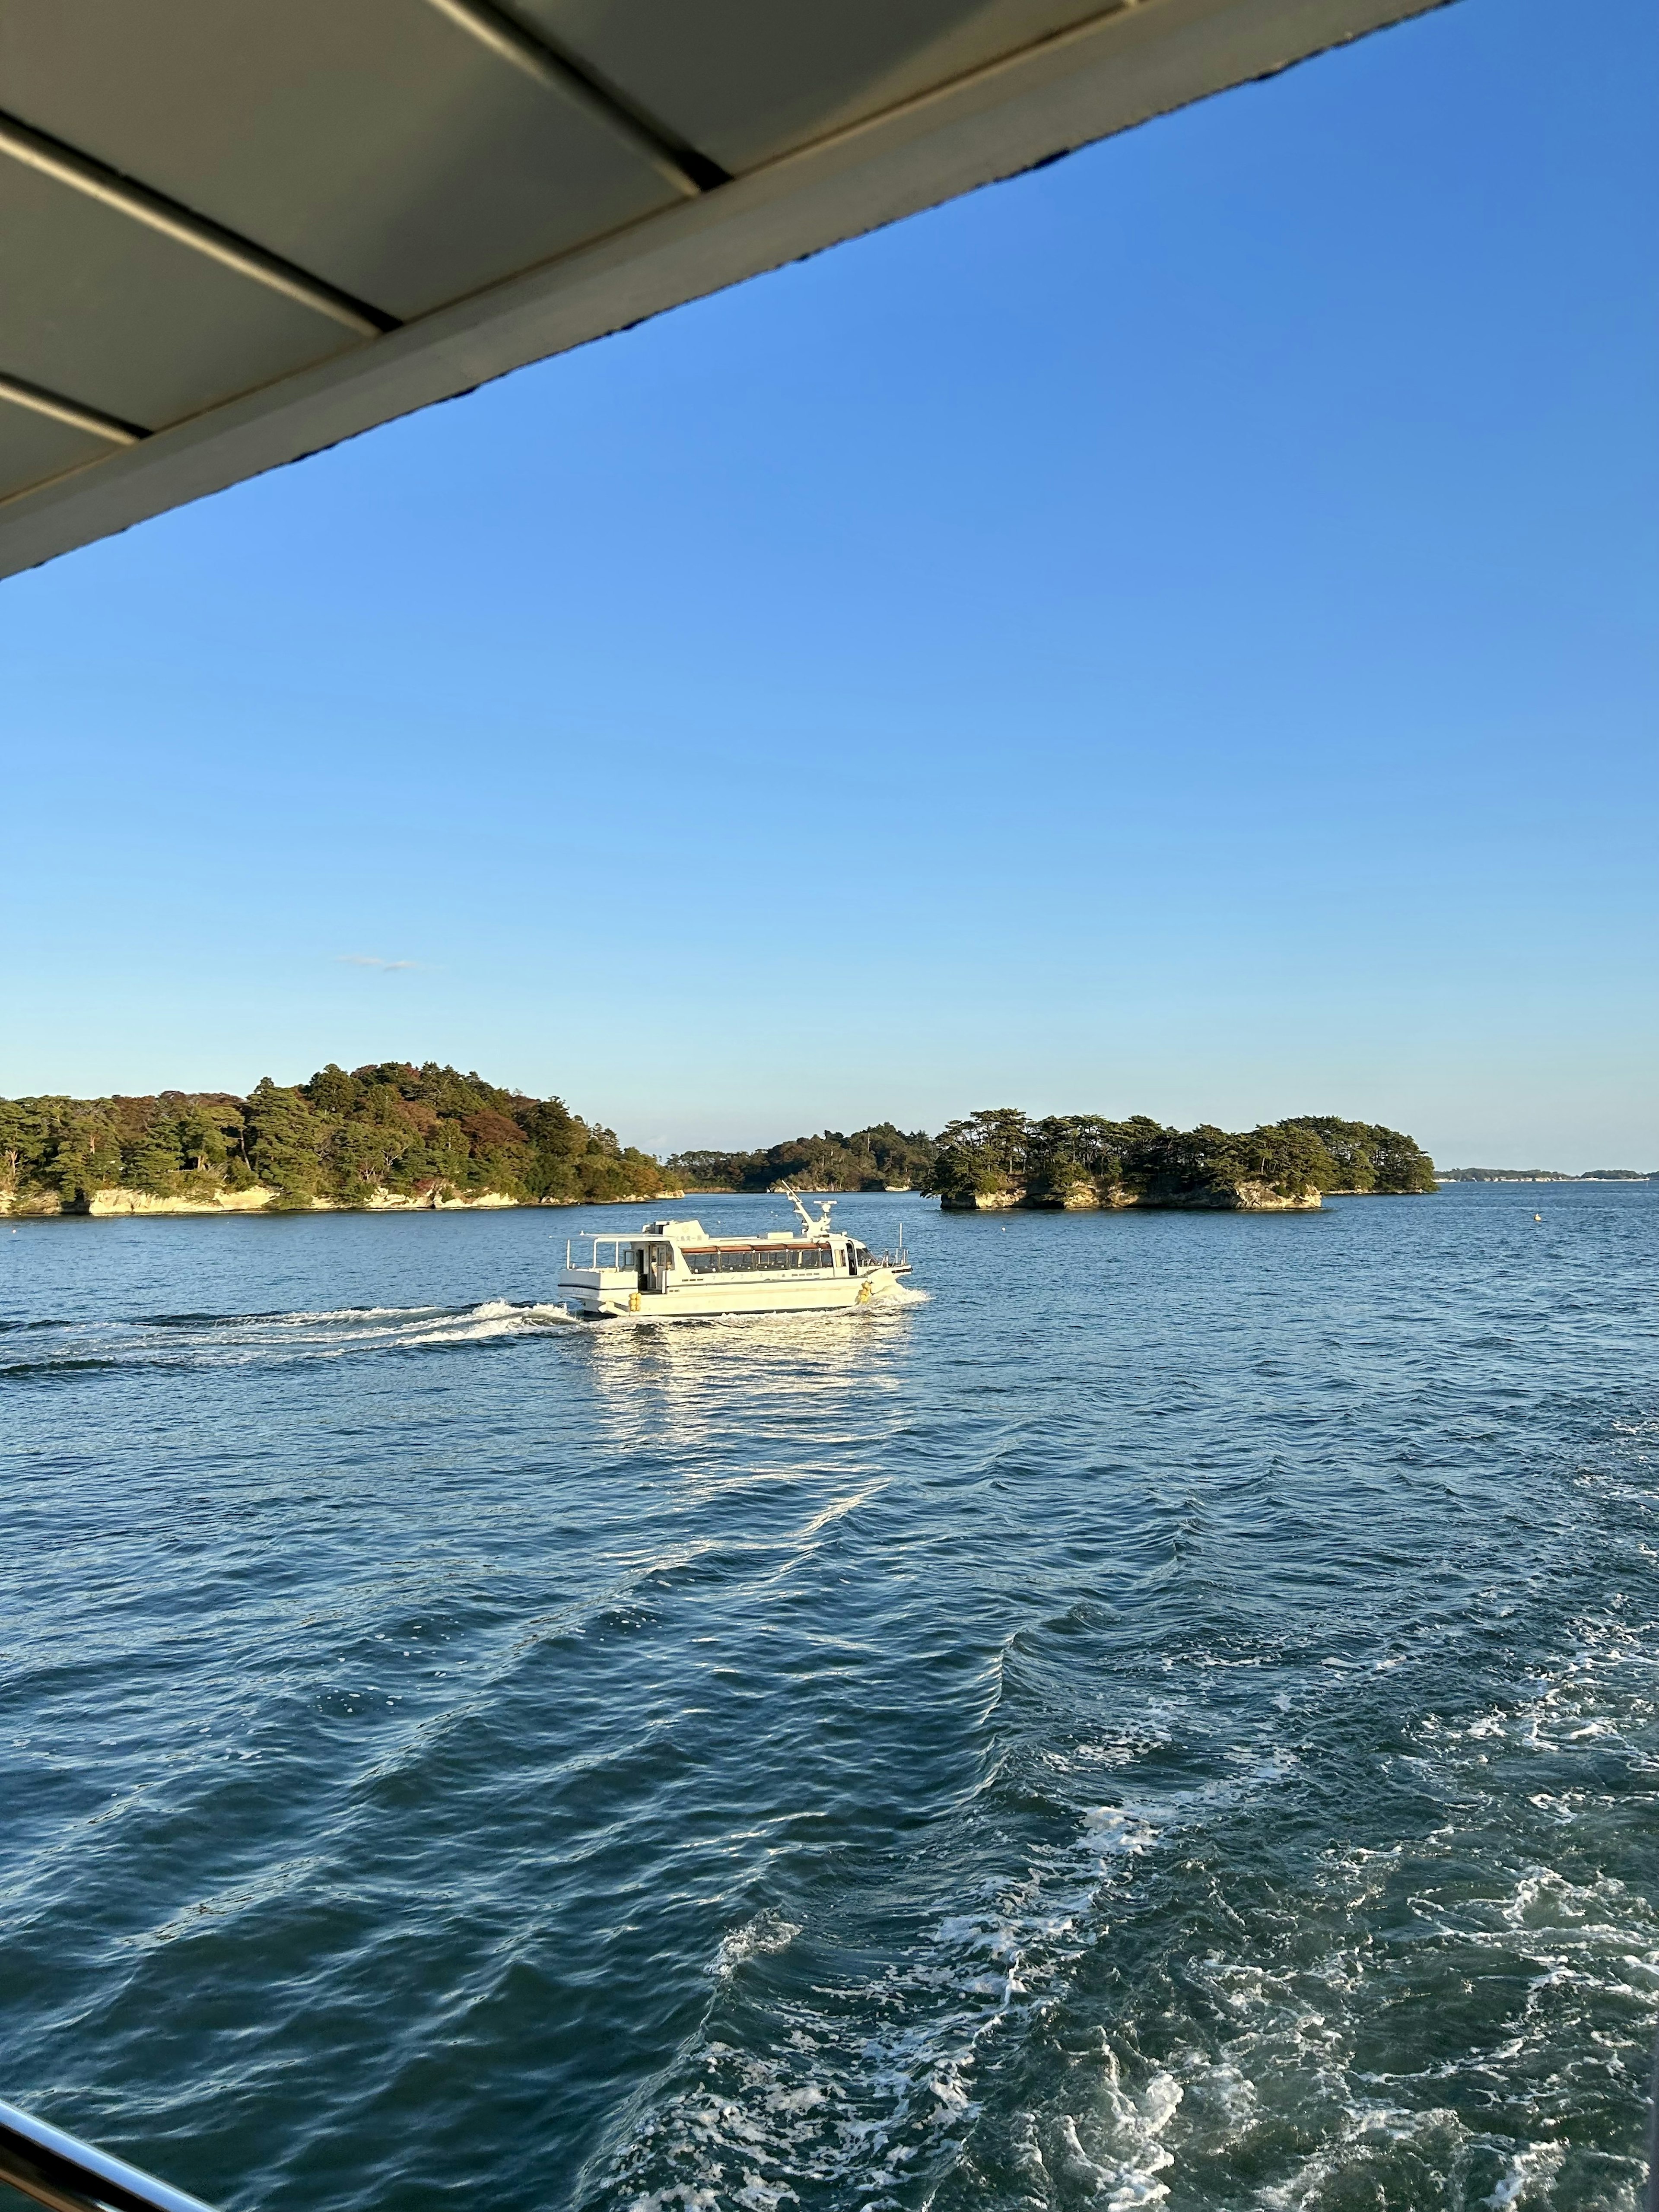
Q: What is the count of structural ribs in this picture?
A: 3